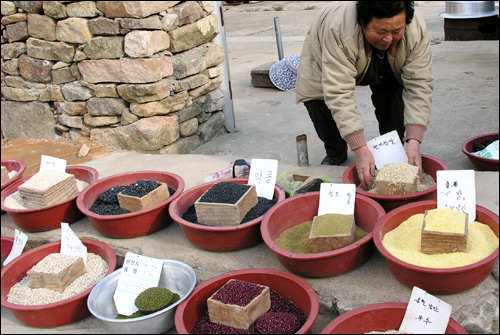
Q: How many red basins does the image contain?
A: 12